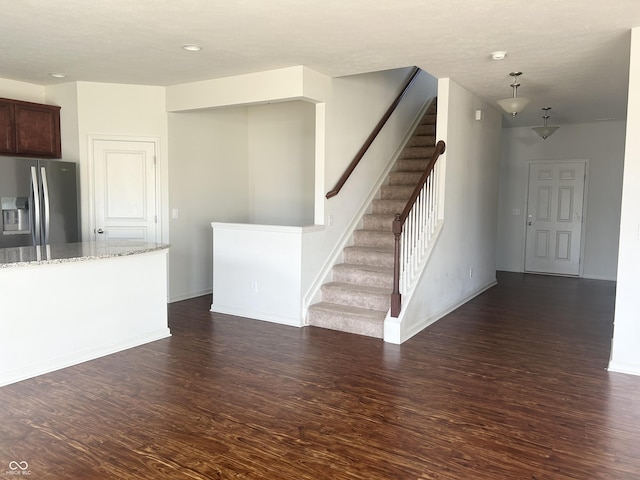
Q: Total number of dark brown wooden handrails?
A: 2